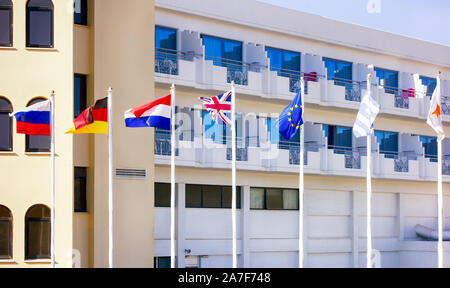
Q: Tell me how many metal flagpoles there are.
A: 7